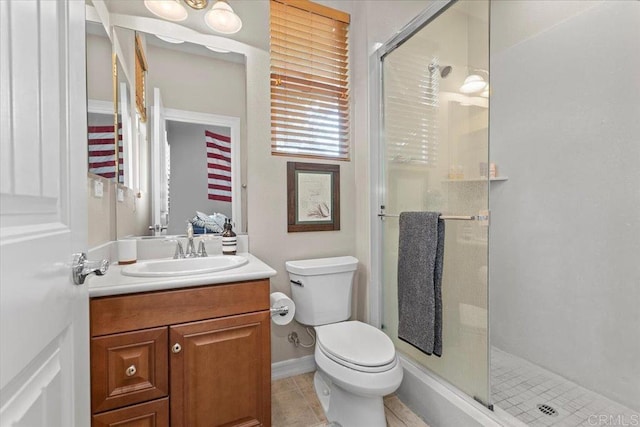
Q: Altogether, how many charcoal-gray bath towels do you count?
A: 1